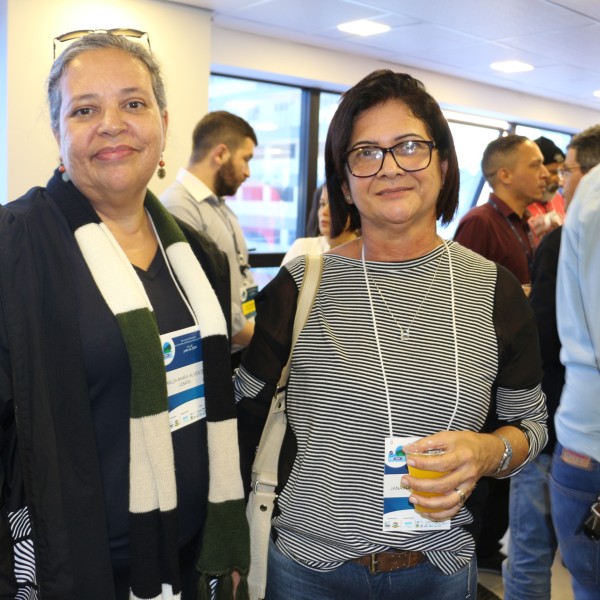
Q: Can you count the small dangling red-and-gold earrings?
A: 2